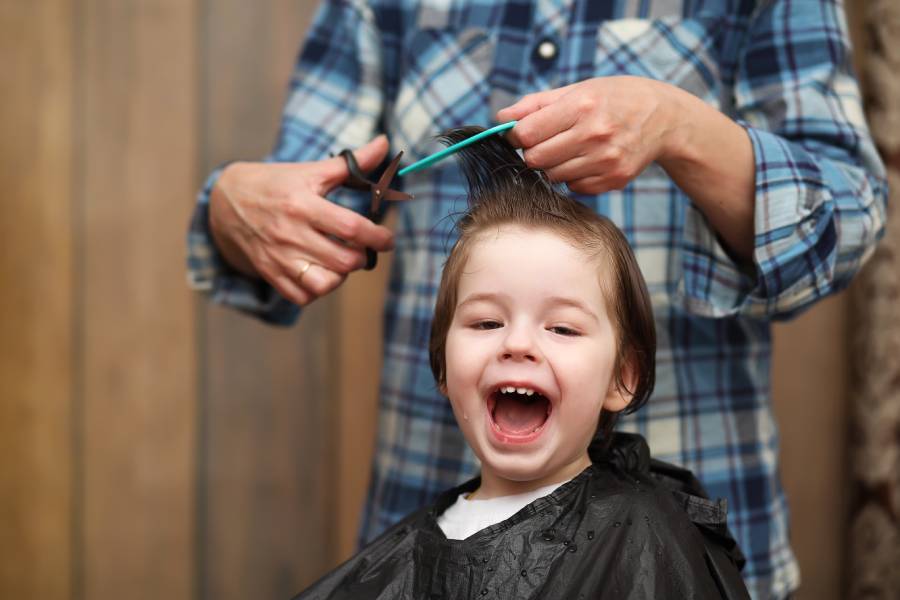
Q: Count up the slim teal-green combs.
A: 1